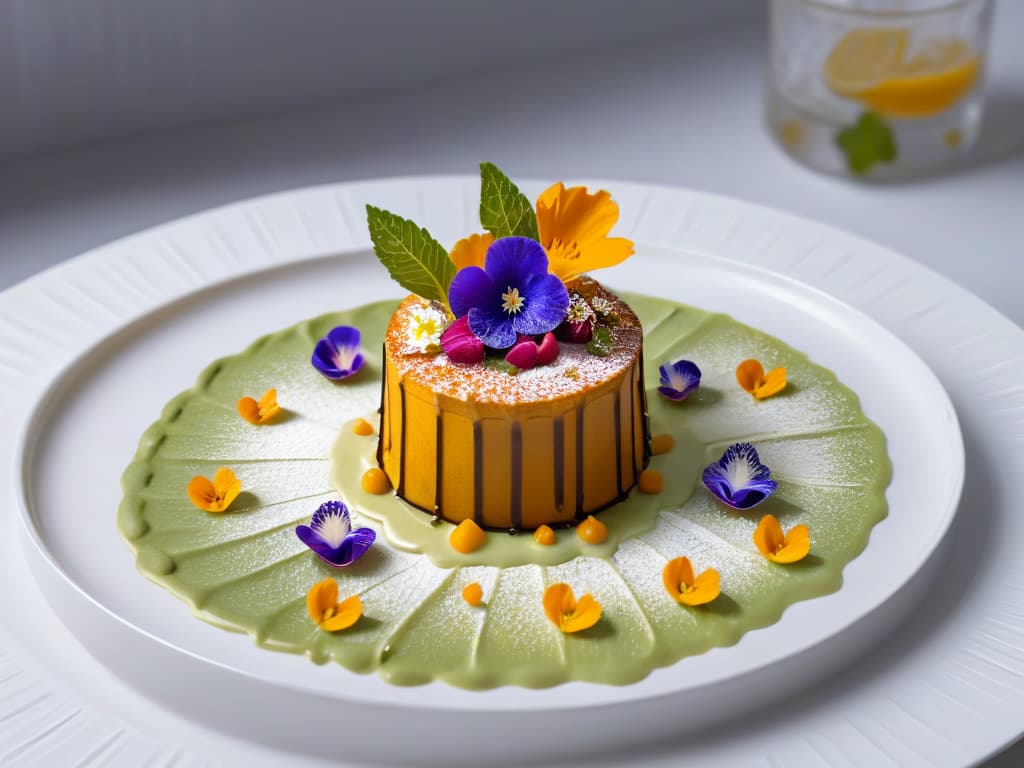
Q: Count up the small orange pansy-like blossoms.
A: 7